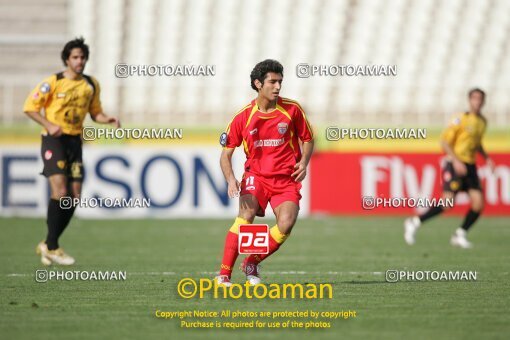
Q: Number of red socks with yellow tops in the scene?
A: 2